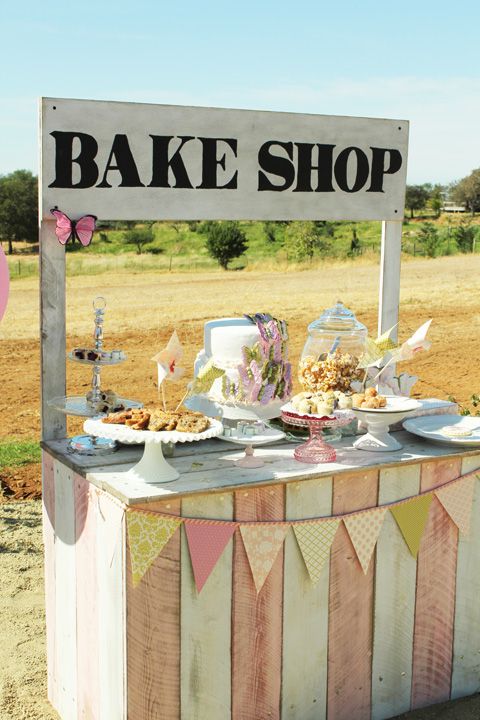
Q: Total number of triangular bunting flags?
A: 7